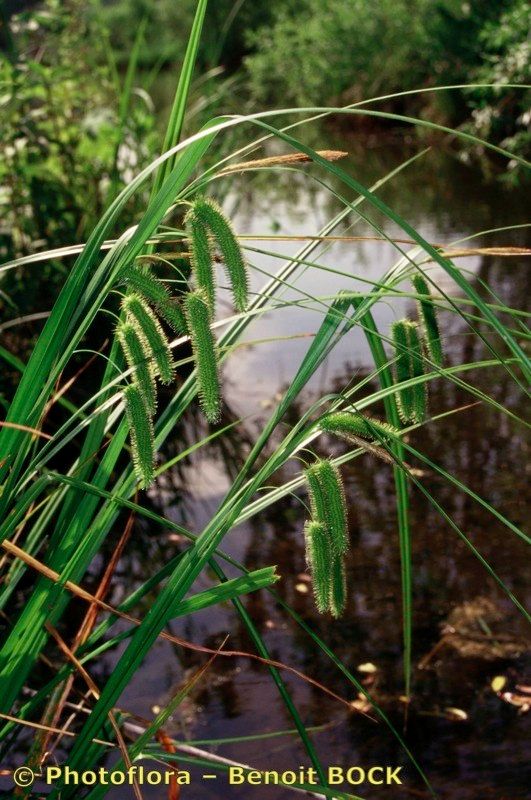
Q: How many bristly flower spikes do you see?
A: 14